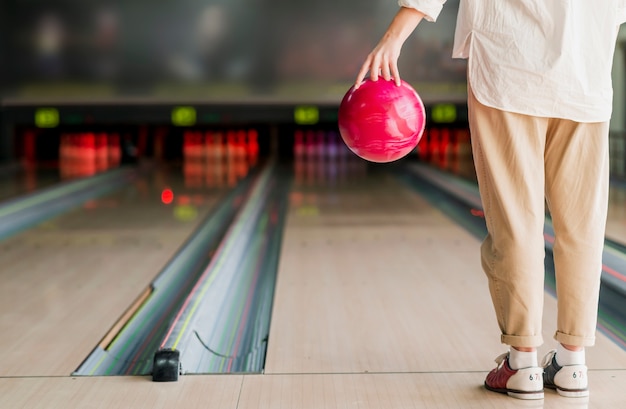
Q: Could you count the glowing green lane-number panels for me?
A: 4